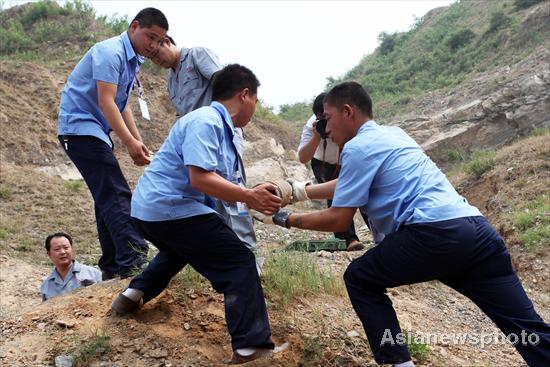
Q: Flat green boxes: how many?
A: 1